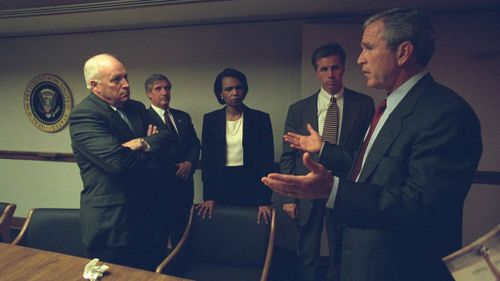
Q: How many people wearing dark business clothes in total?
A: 5